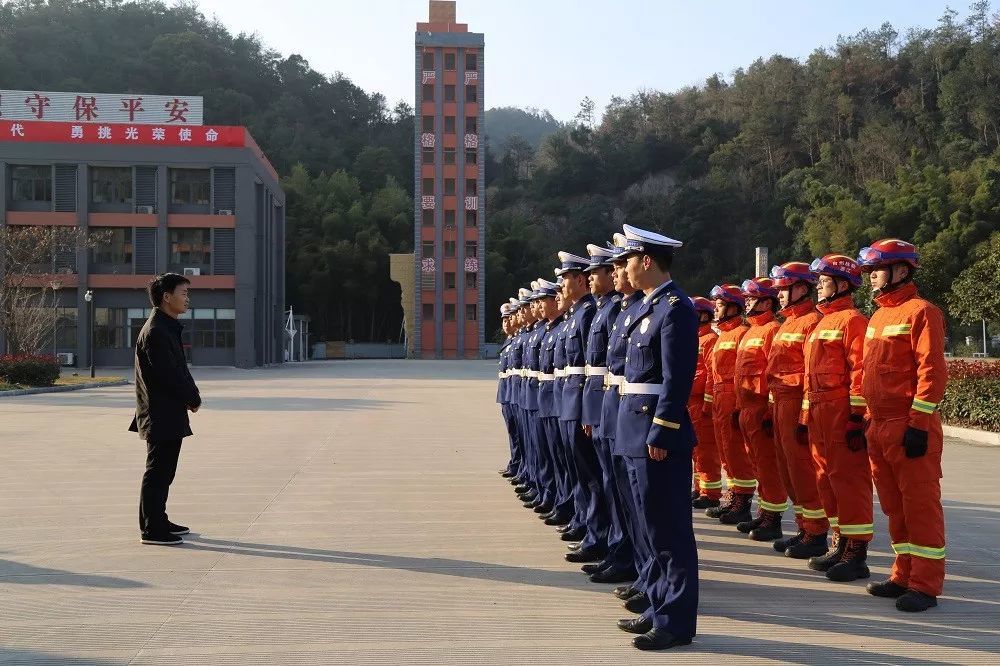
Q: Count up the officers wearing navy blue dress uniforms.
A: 11